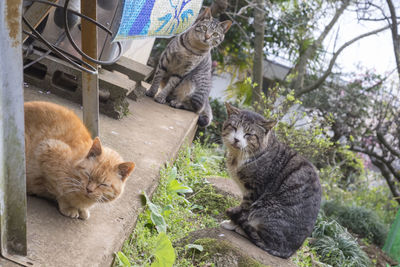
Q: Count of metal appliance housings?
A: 1